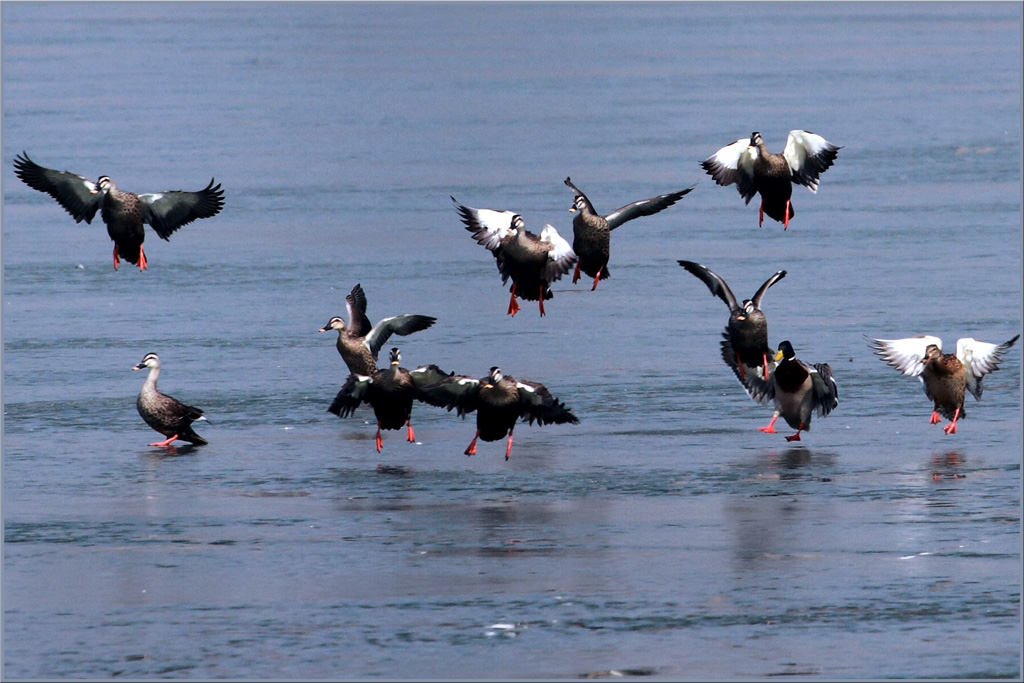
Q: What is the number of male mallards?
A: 1